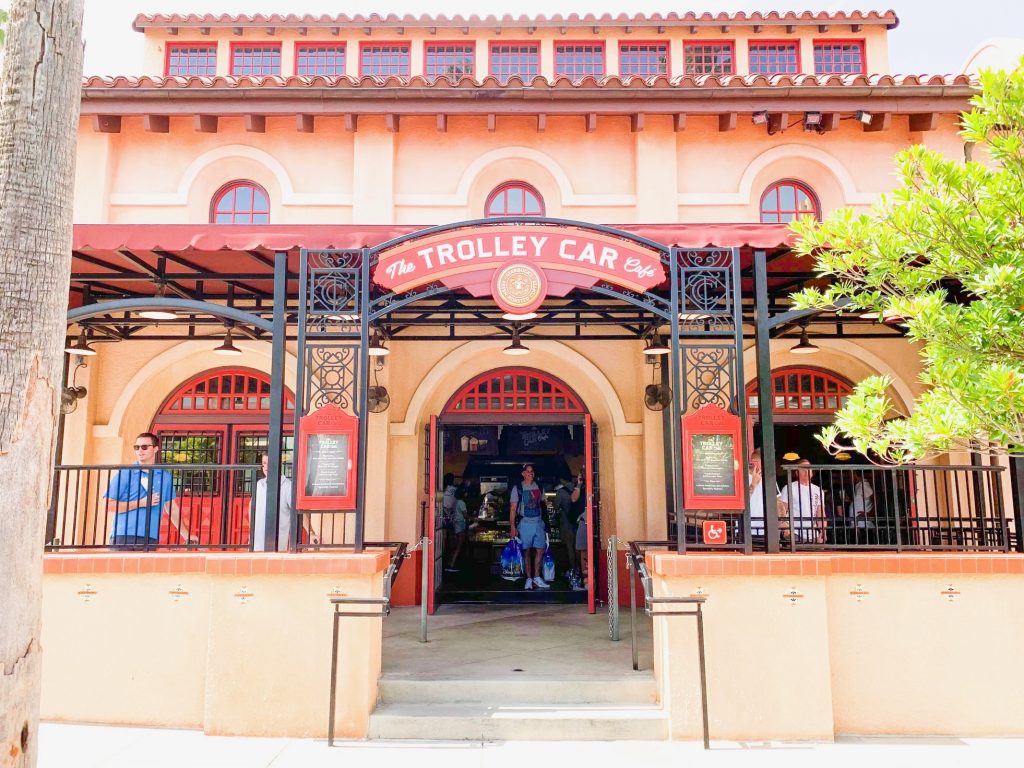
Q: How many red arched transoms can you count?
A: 3